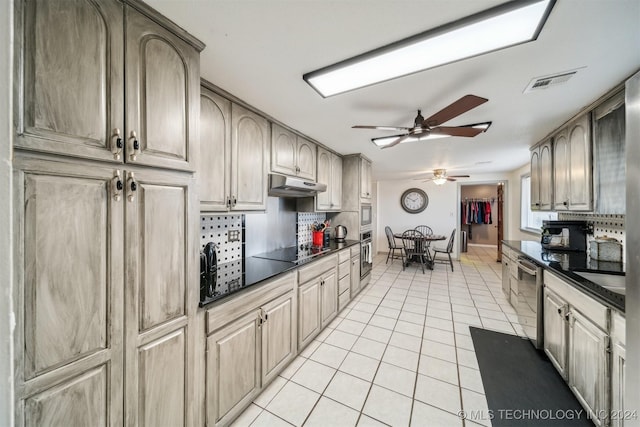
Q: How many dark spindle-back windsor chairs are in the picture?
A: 4